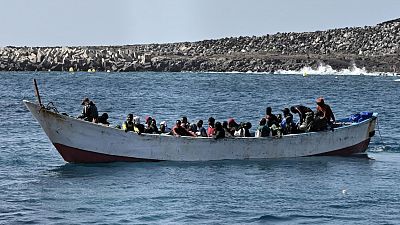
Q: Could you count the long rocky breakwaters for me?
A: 1